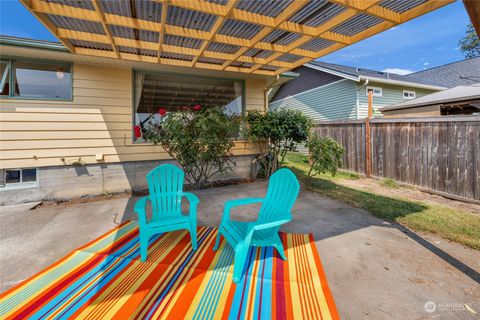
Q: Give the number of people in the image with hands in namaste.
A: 0